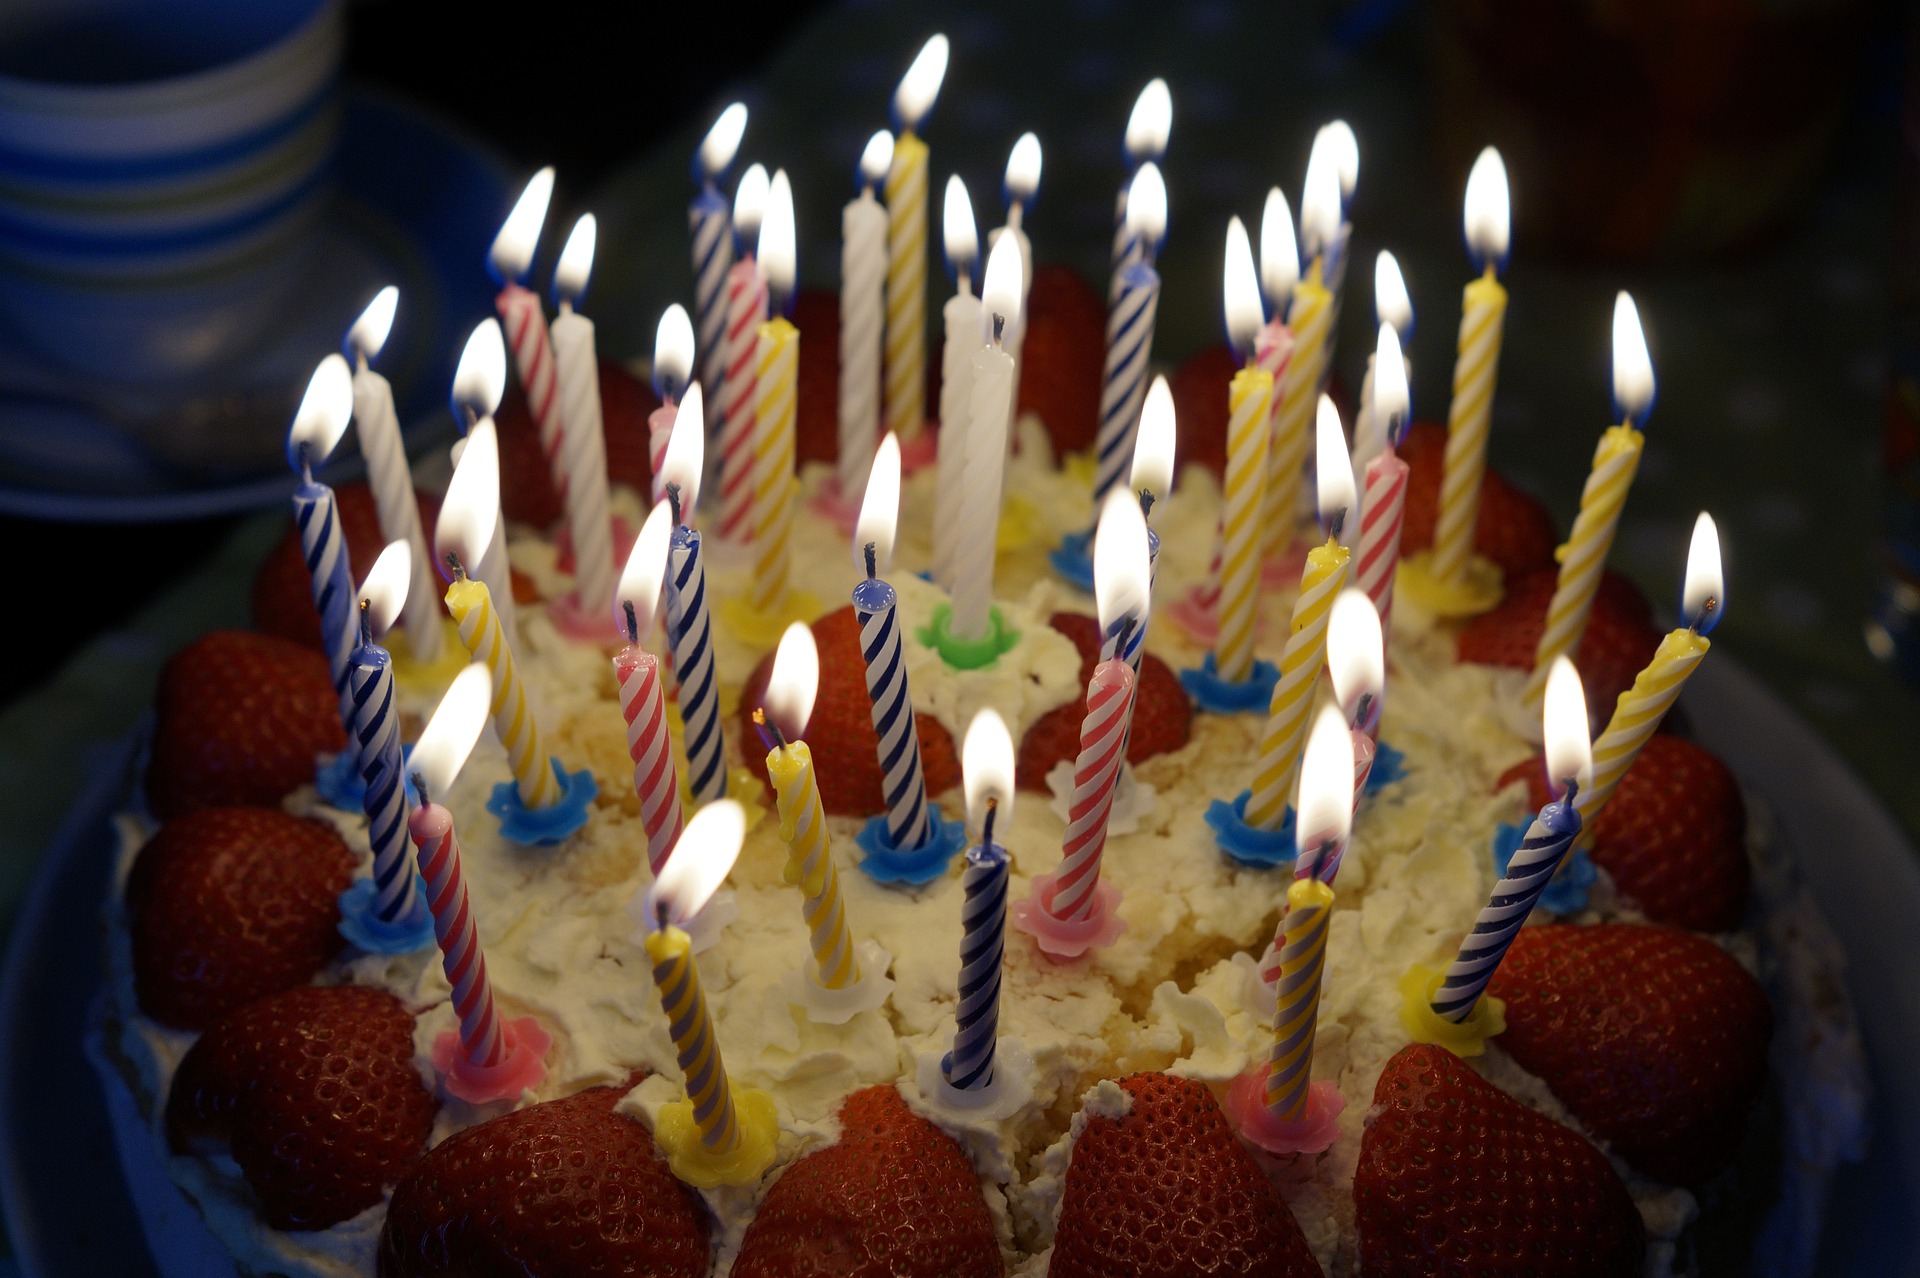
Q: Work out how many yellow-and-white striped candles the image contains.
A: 12